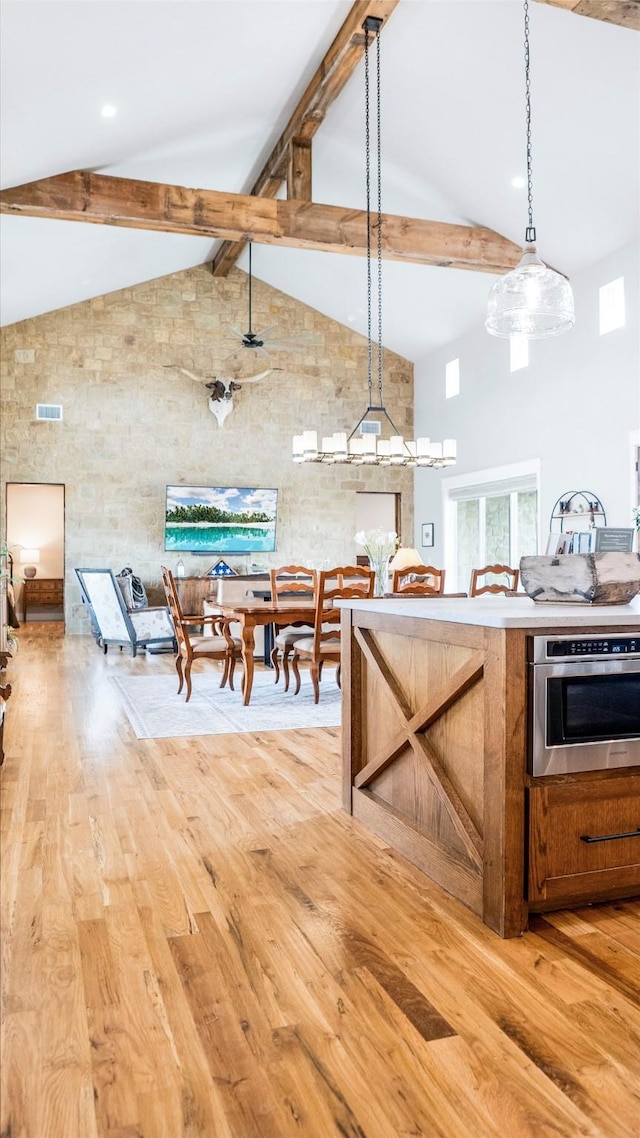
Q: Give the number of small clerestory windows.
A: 3